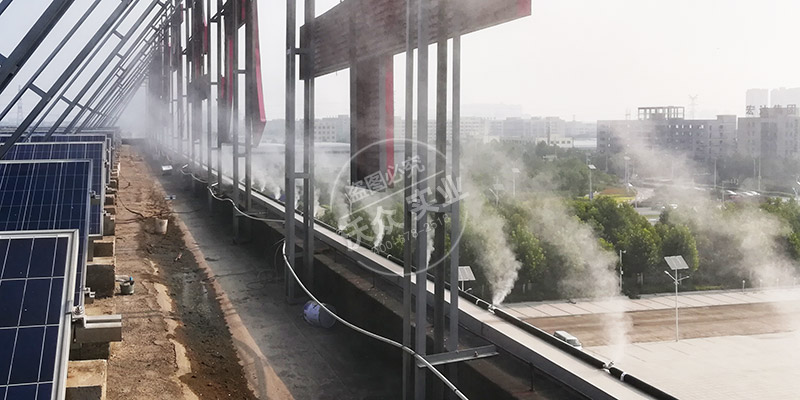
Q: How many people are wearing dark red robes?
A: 0